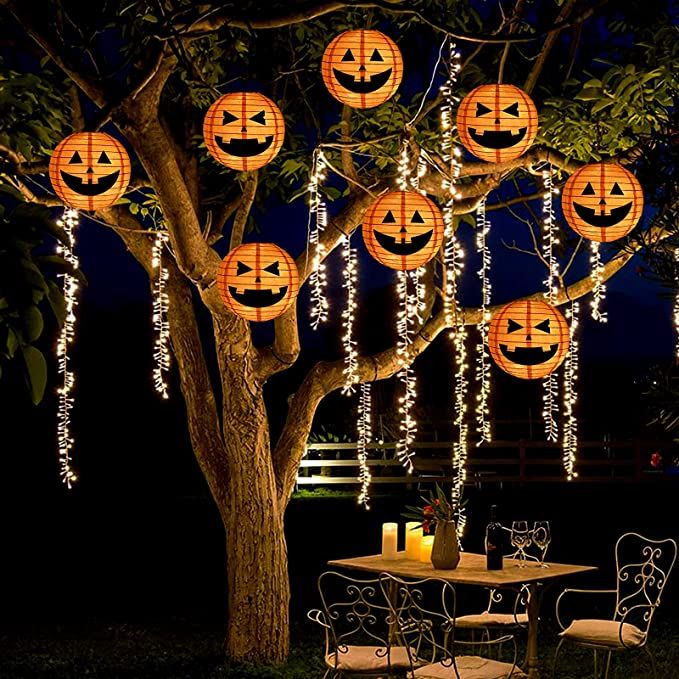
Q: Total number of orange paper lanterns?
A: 8